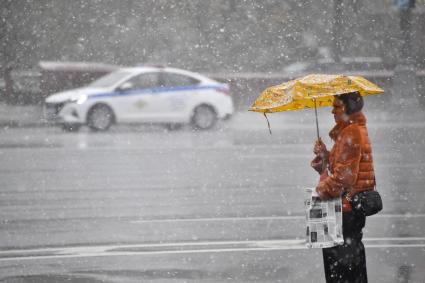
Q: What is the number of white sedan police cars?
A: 1